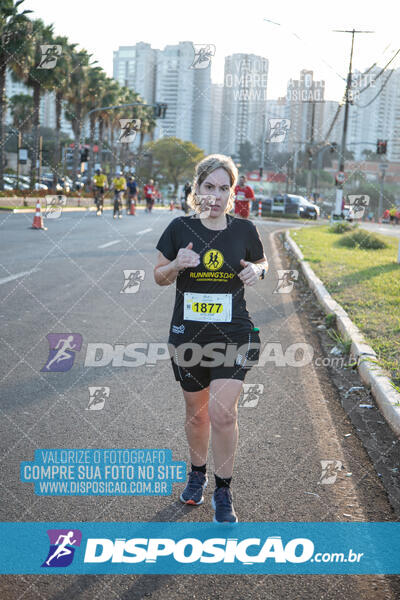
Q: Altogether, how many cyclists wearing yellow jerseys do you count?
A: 2